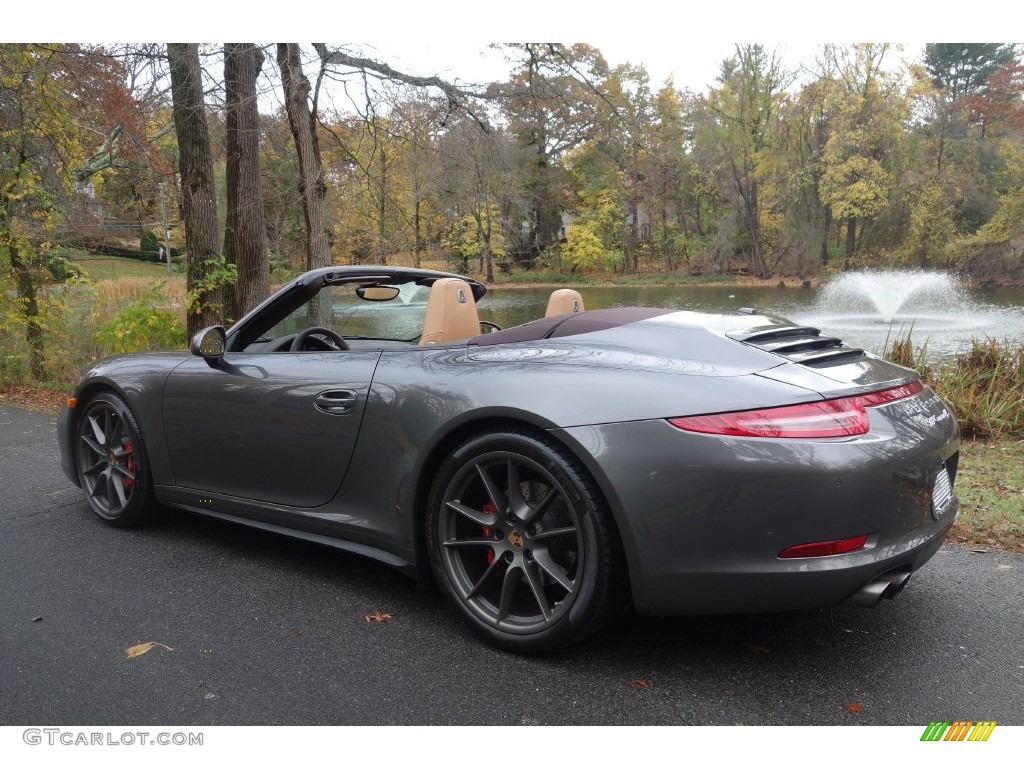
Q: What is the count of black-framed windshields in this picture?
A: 1